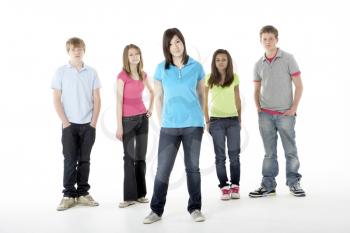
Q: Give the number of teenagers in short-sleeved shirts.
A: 5